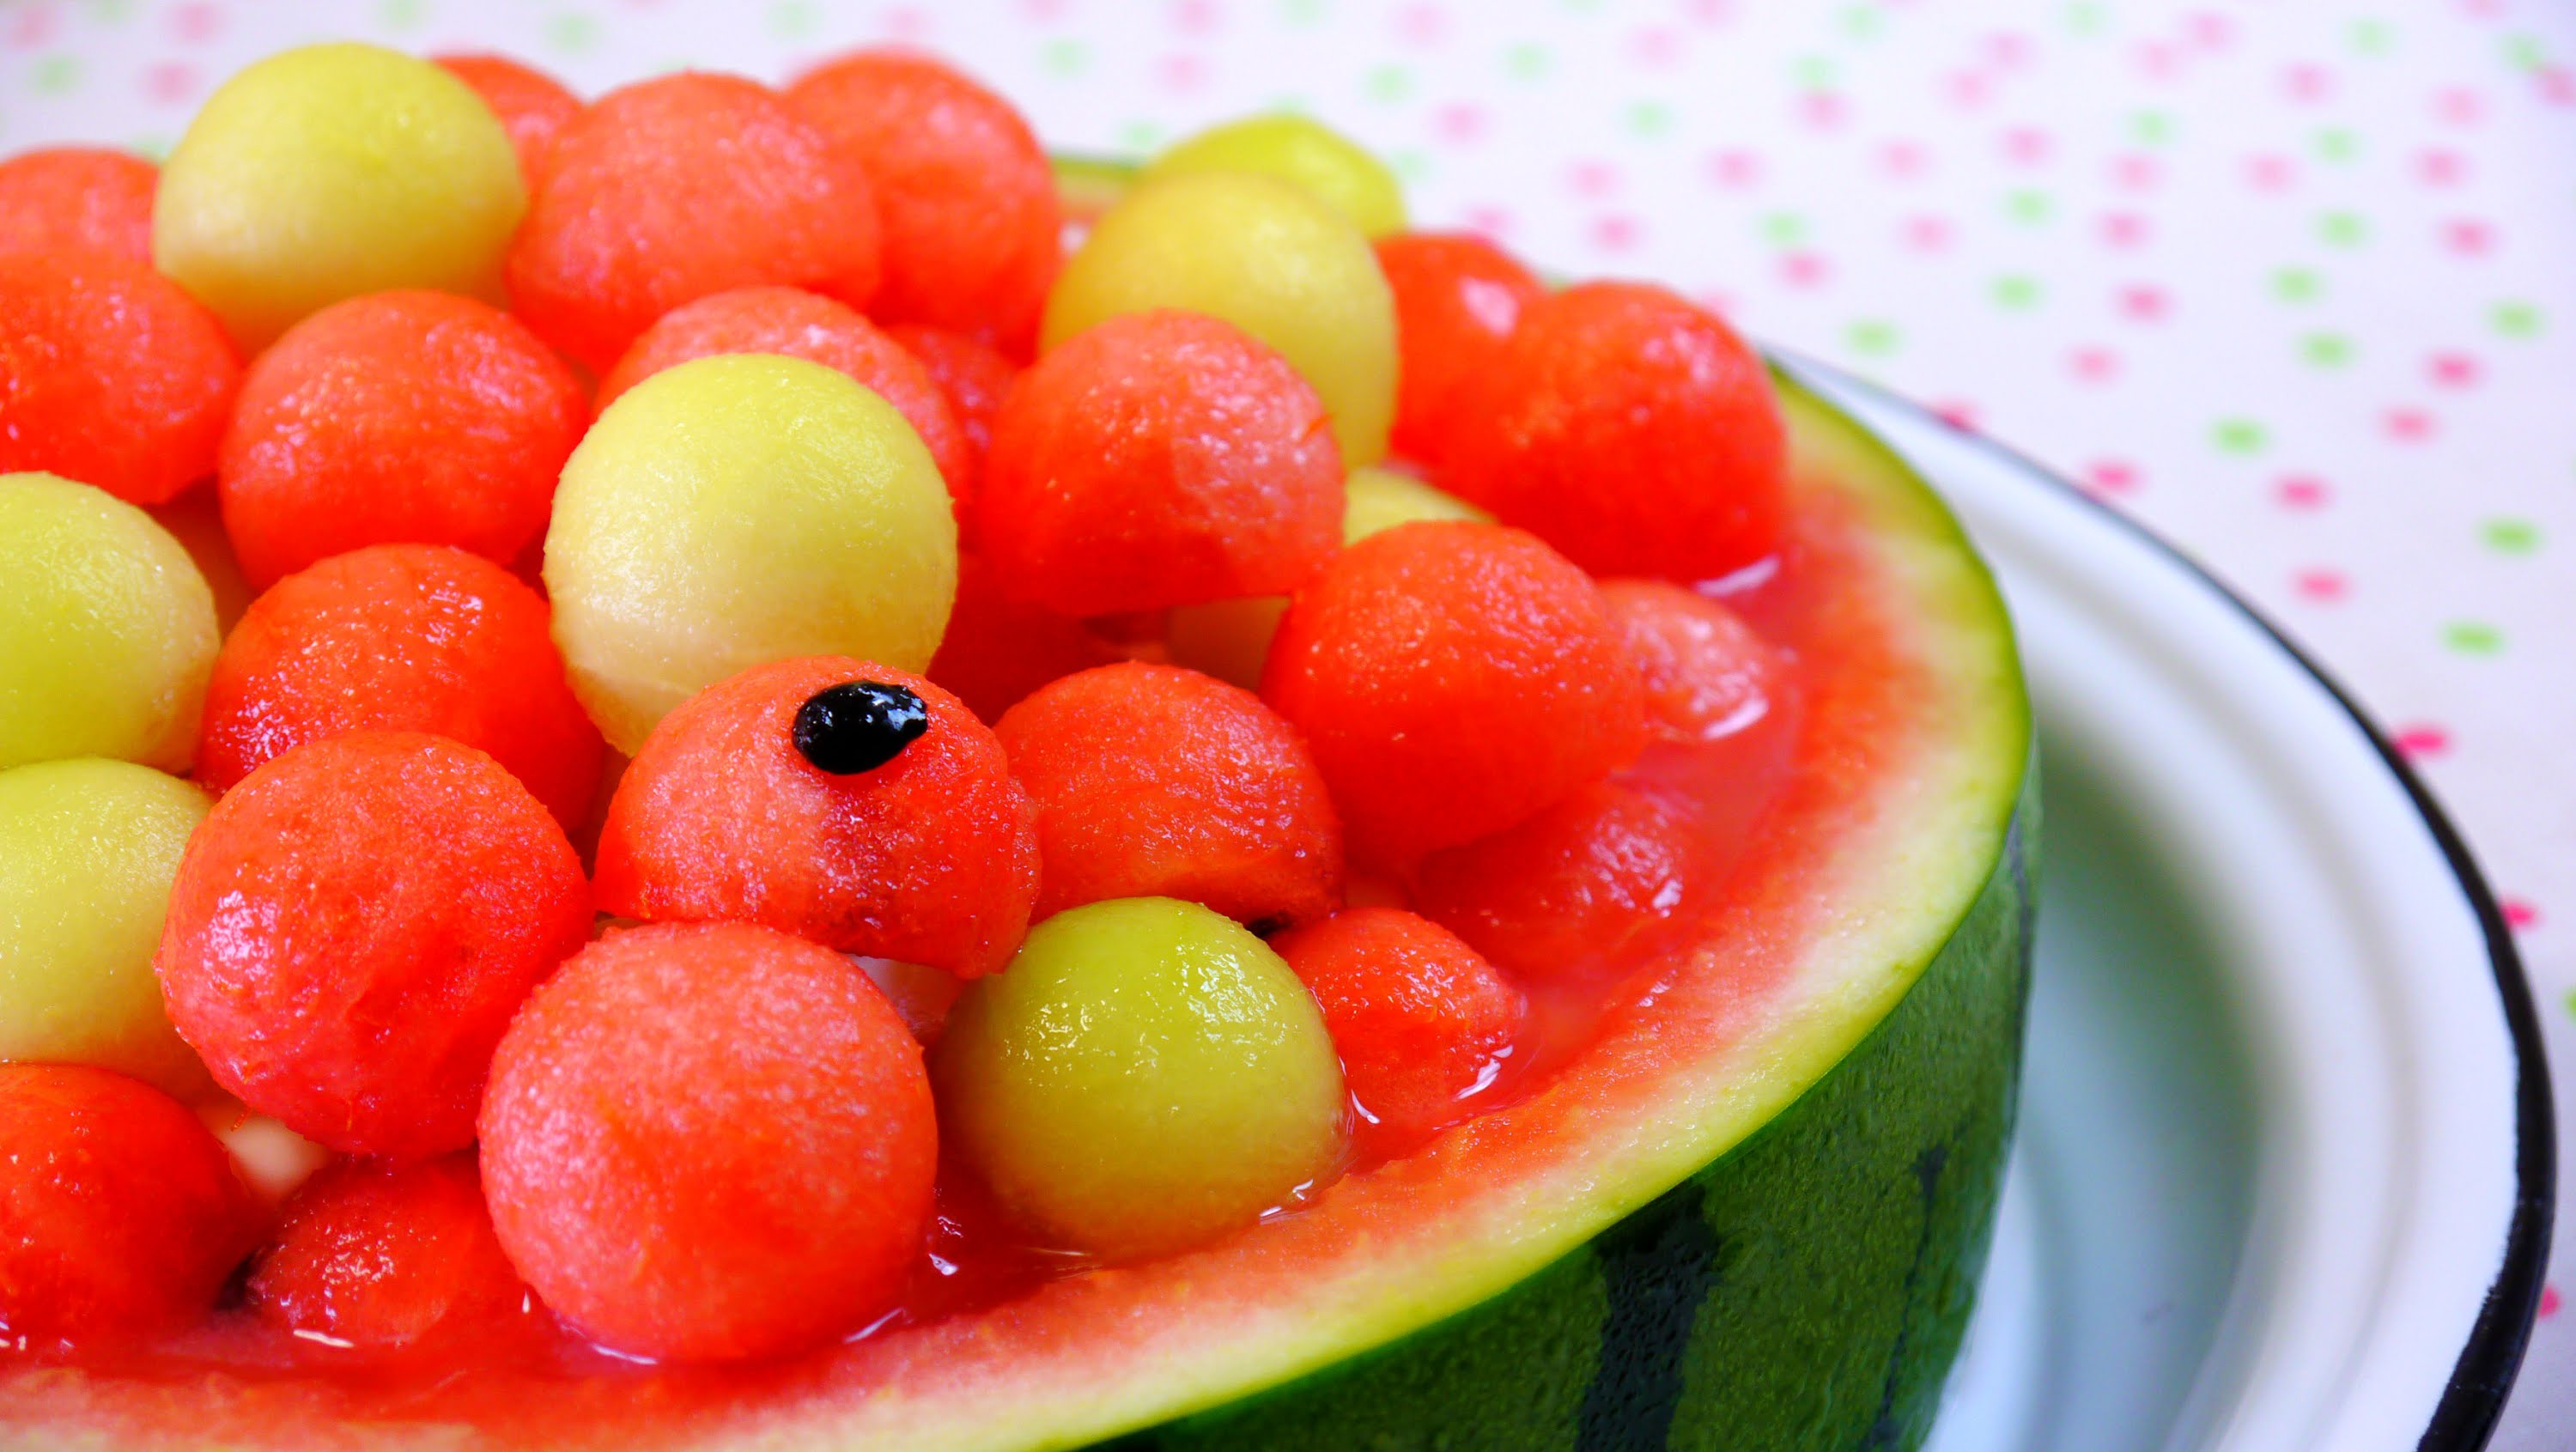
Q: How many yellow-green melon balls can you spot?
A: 8